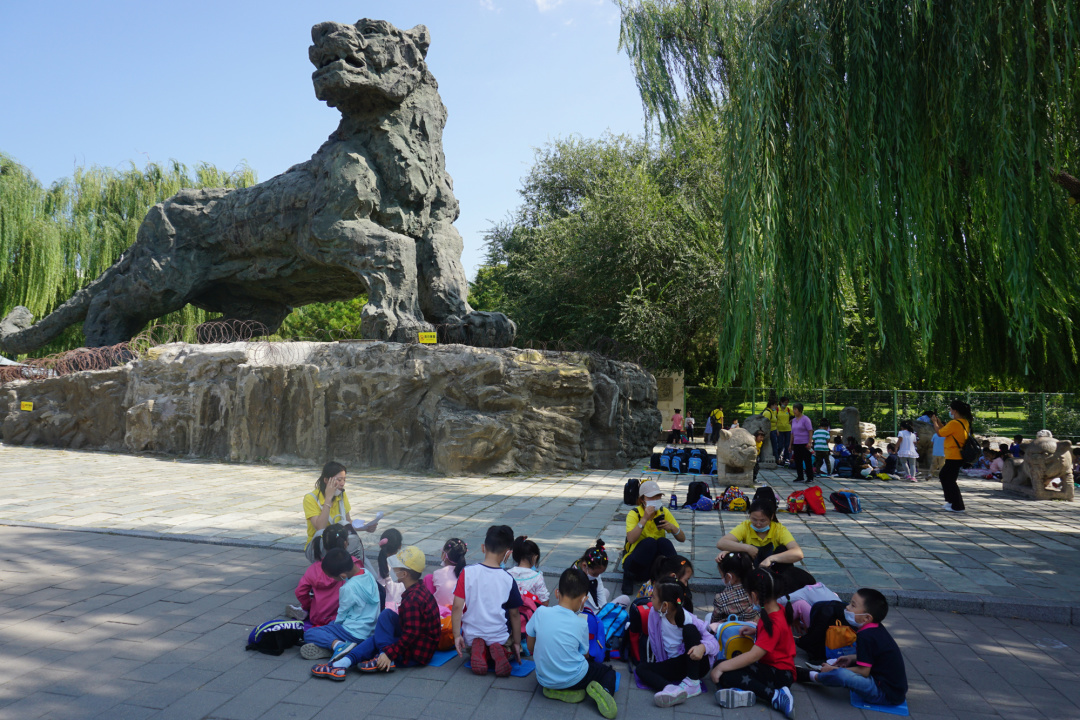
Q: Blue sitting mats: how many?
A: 4